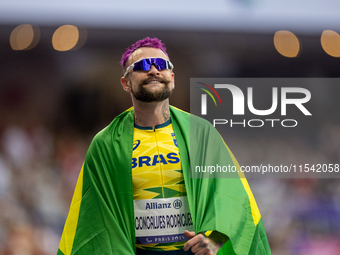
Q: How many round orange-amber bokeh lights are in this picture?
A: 4